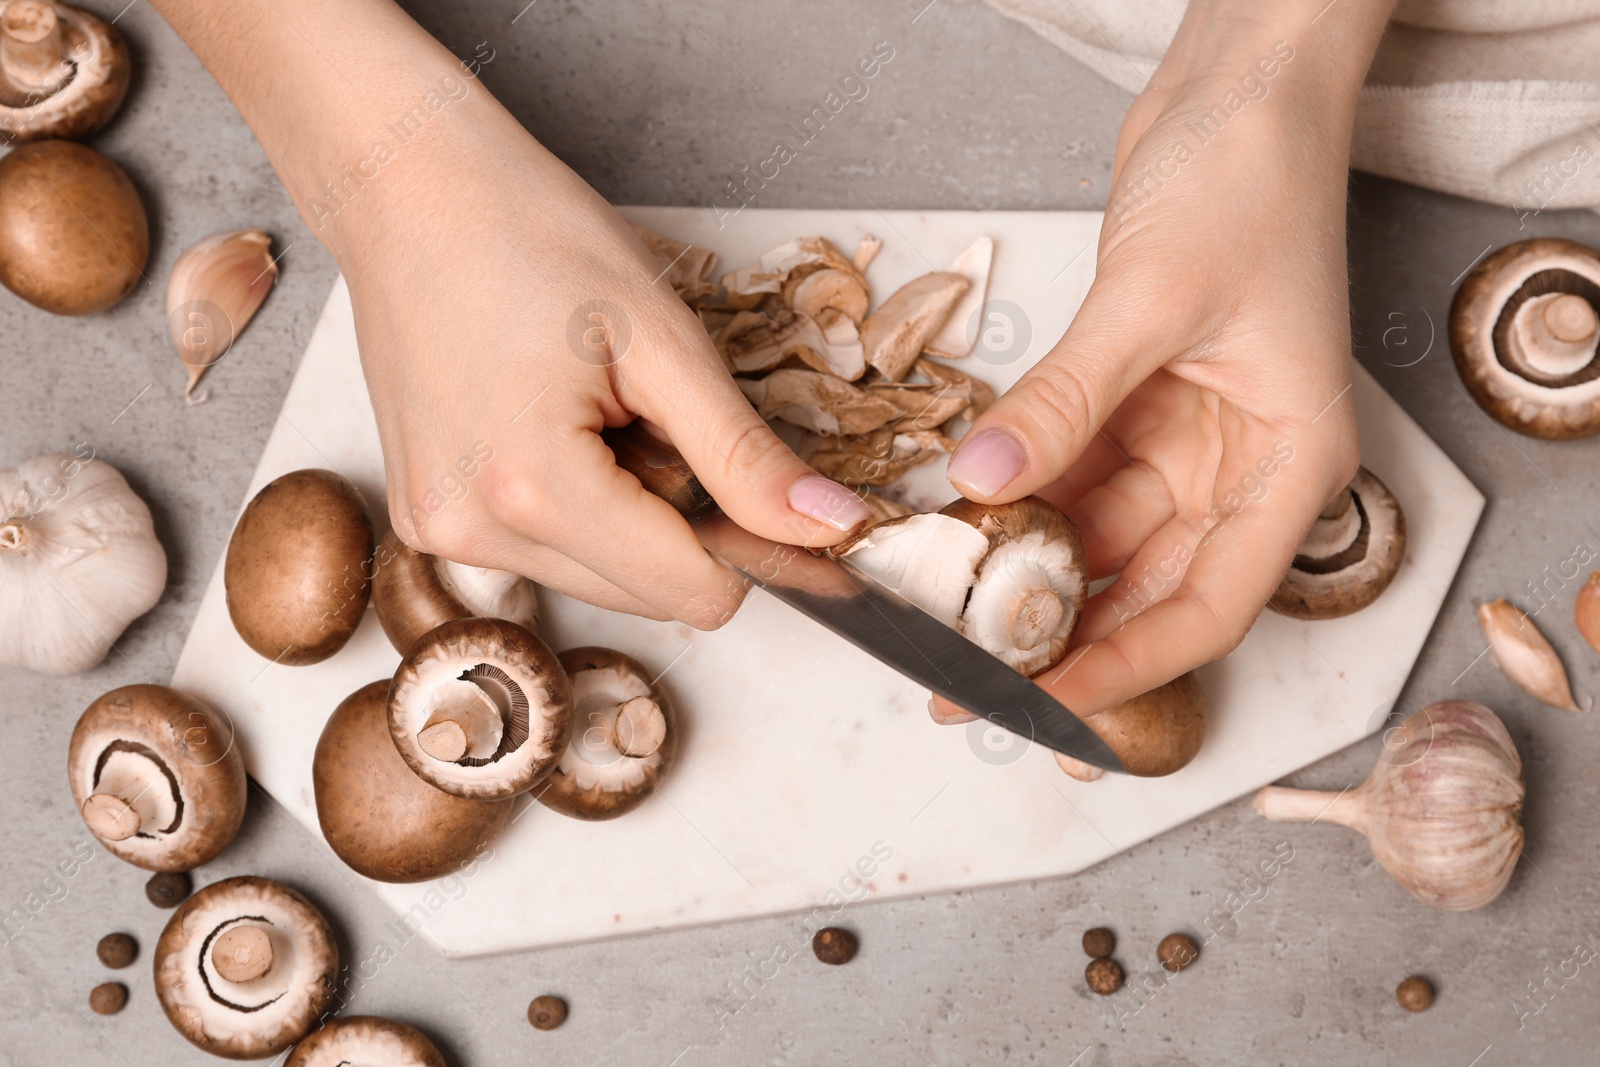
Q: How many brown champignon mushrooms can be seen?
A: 14